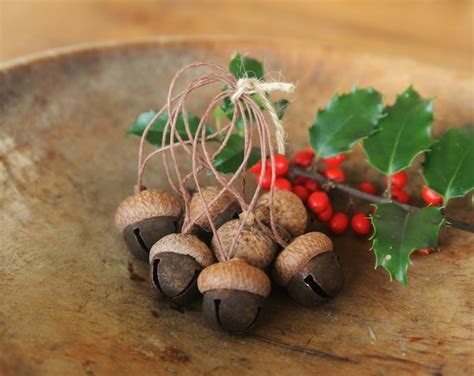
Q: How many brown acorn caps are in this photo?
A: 7